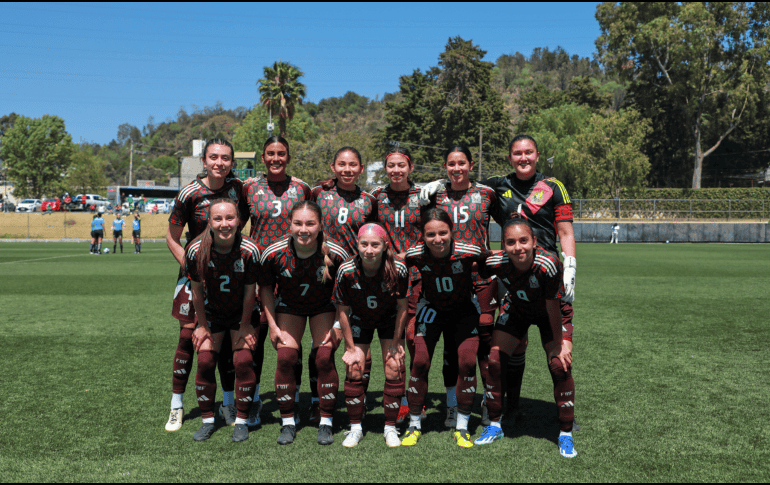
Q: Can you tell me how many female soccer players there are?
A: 11